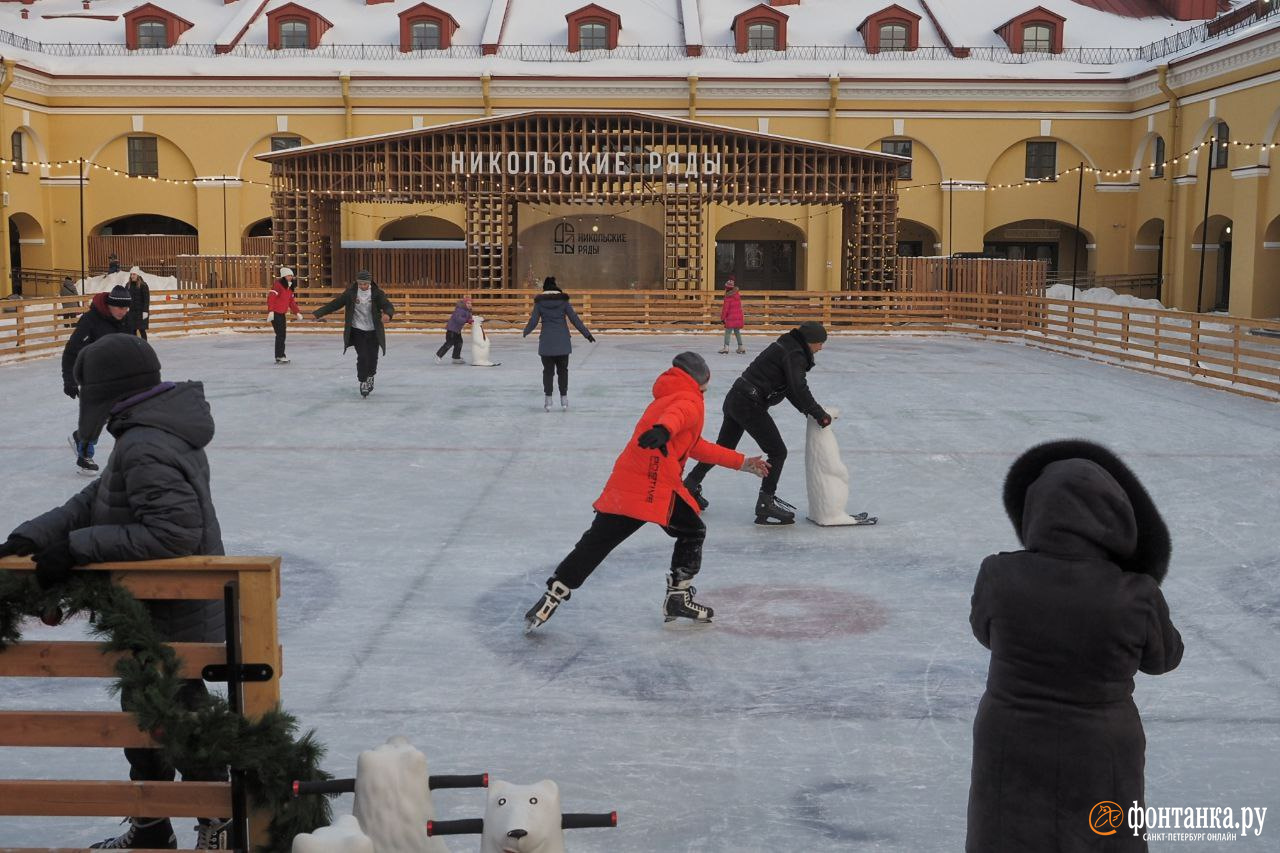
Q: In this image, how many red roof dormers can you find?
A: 7